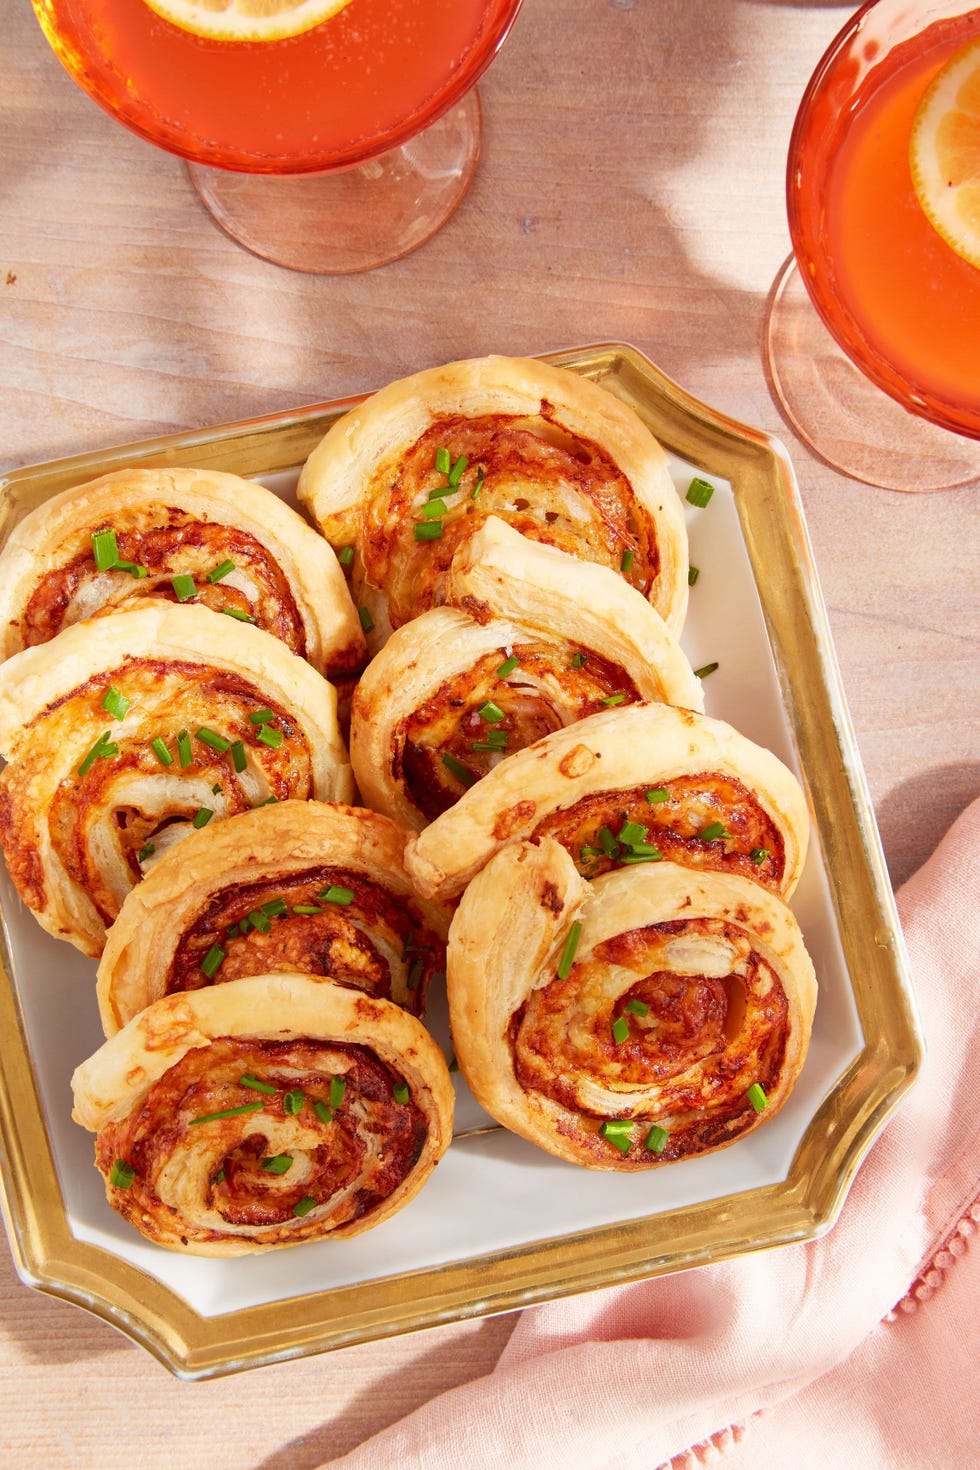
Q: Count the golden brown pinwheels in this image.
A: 8